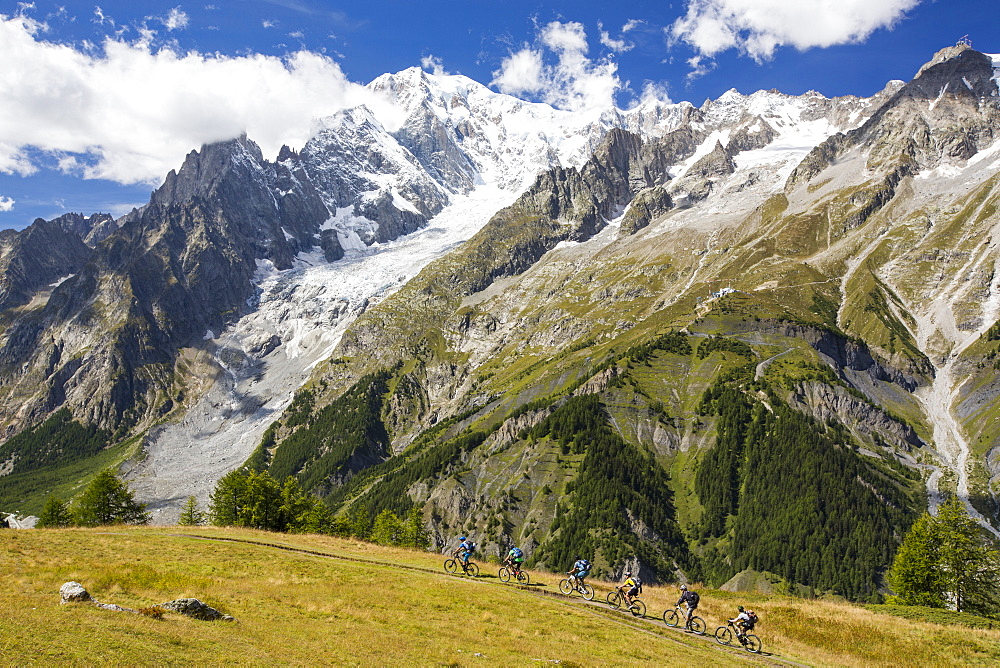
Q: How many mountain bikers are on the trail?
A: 6